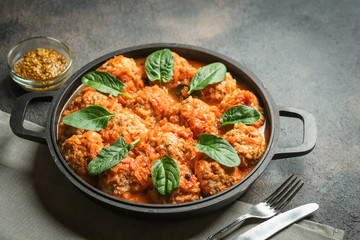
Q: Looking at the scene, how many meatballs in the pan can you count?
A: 14